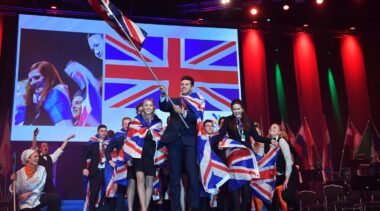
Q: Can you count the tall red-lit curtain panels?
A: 3